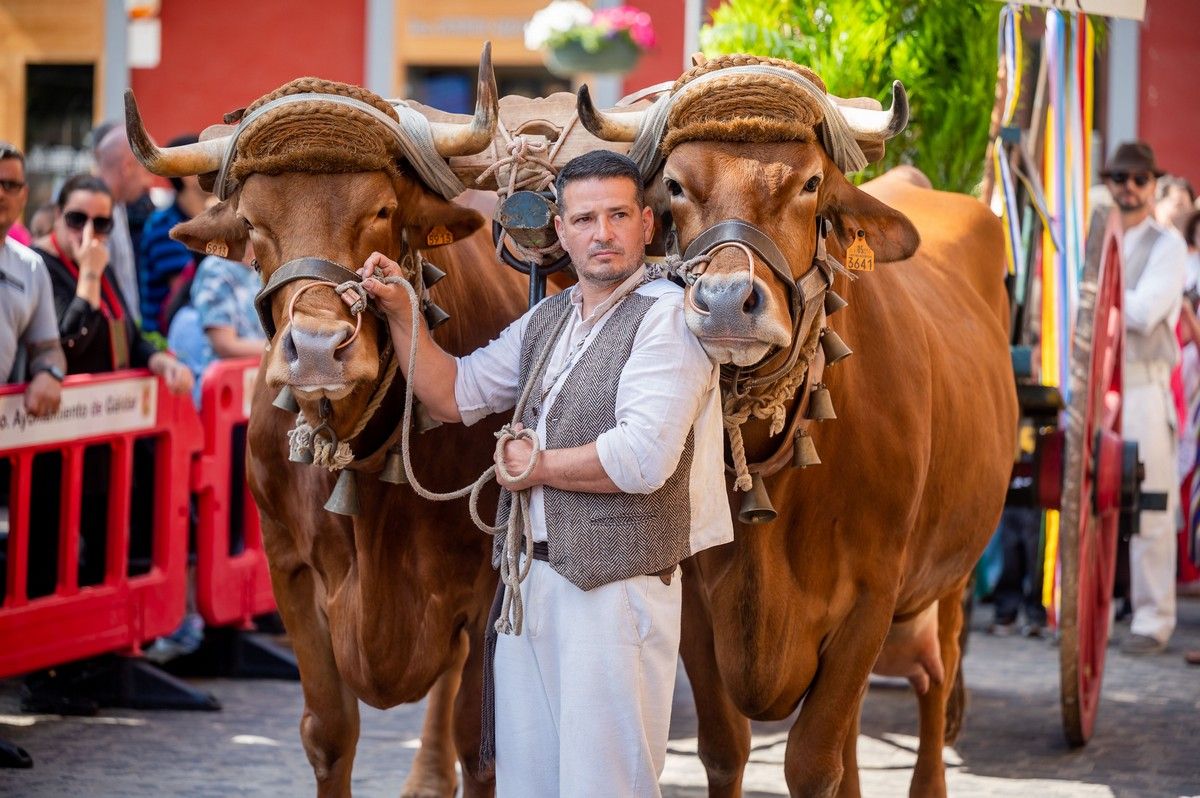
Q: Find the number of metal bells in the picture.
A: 12